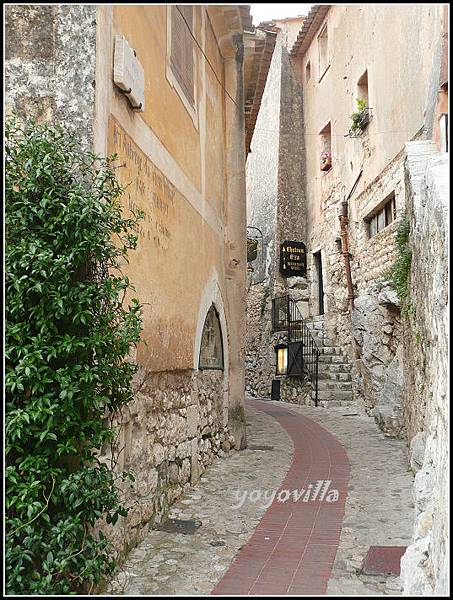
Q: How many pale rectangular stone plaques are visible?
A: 1